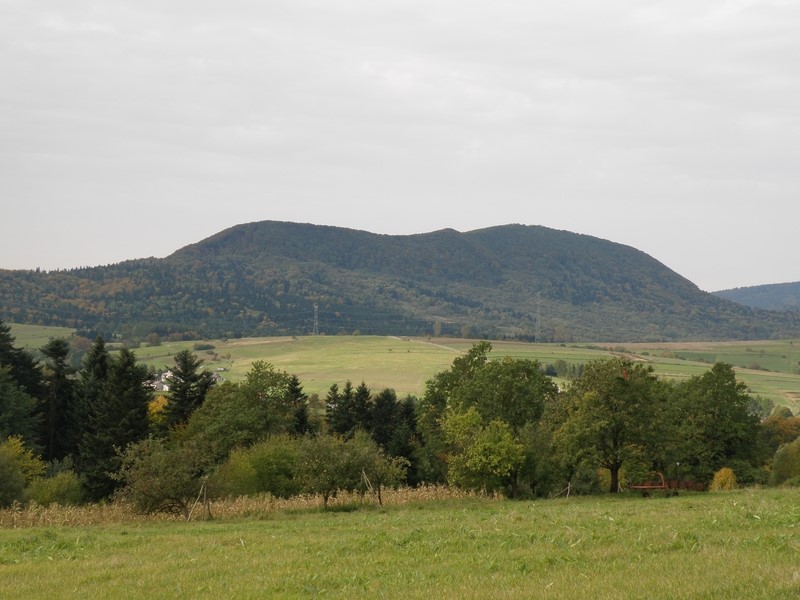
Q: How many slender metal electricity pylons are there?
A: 2